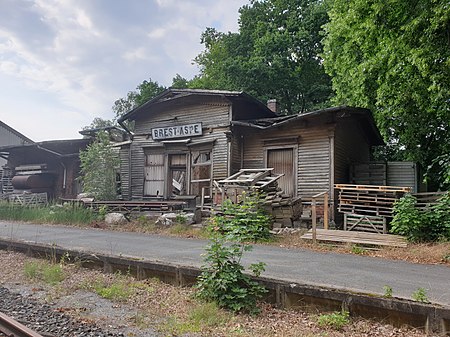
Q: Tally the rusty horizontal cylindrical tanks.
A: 1